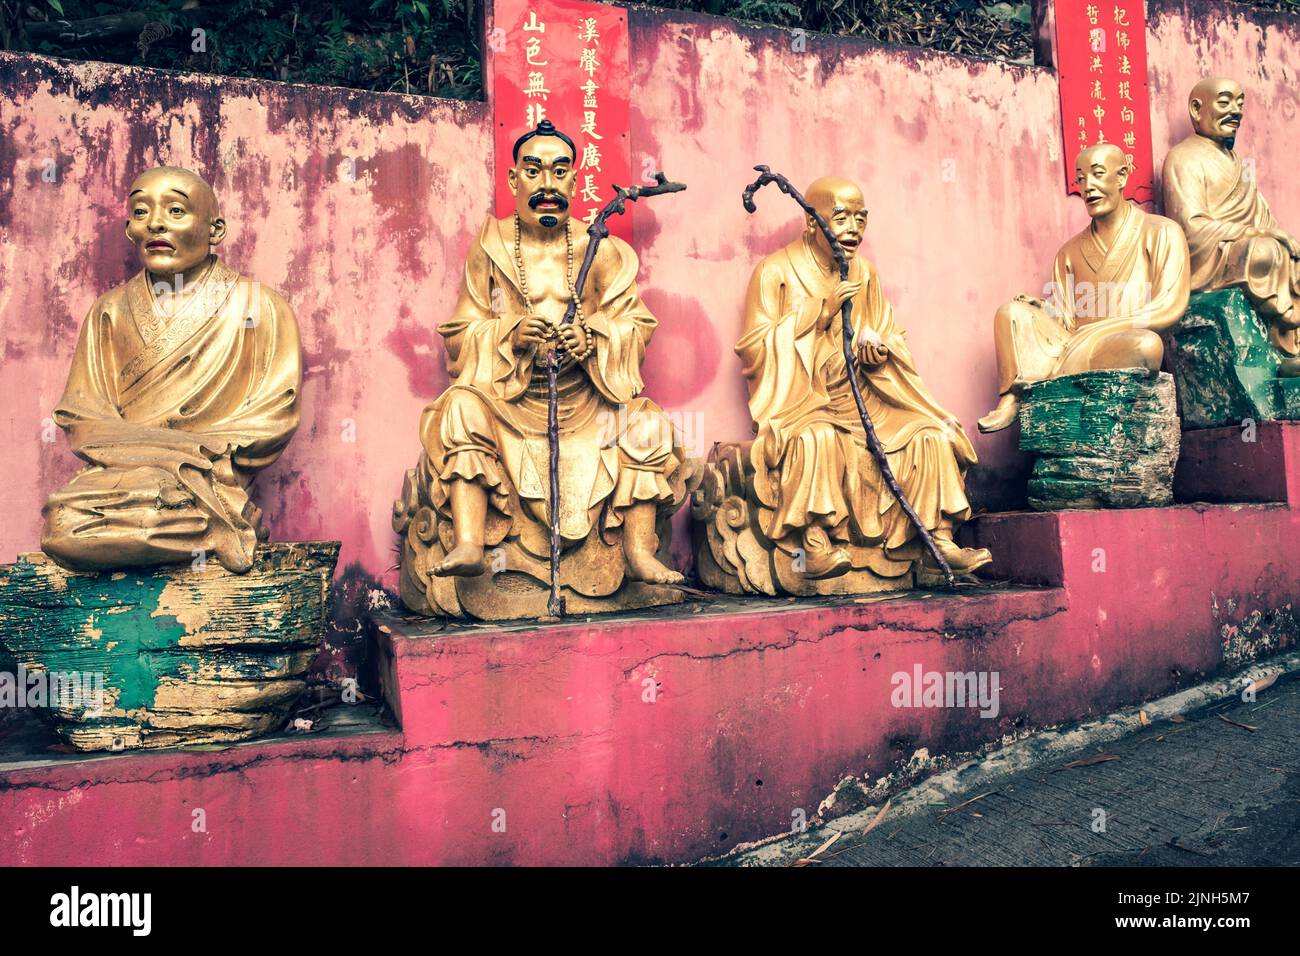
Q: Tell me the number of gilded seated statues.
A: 5